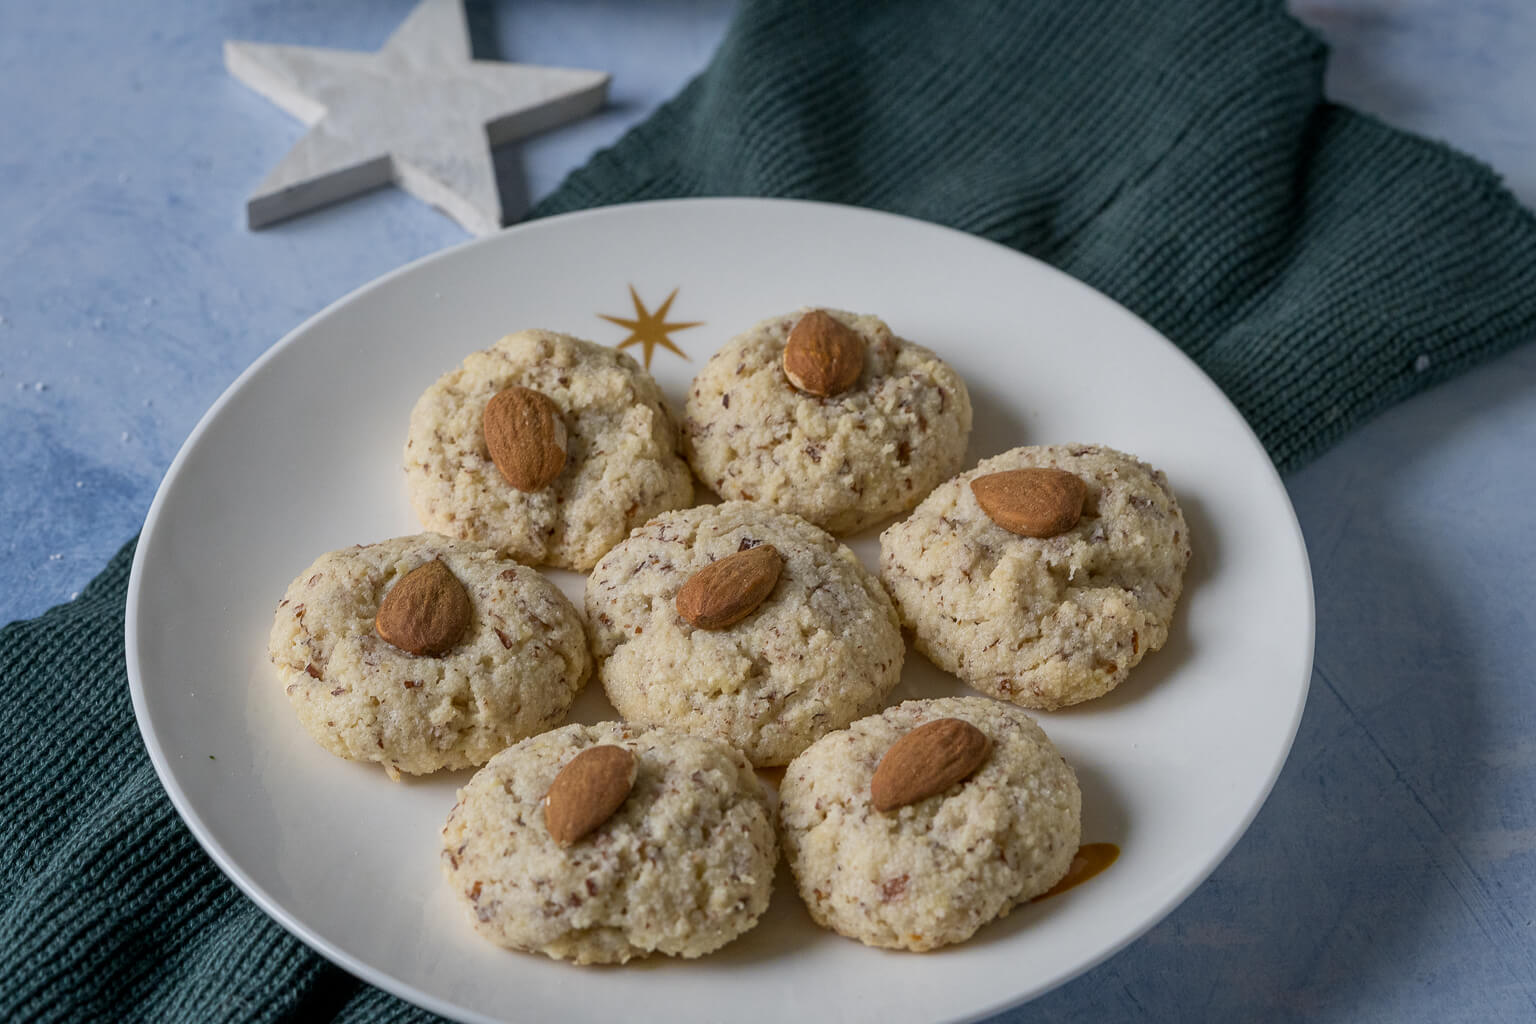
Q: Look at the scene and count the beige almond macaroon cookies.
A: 7